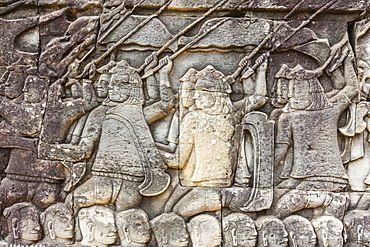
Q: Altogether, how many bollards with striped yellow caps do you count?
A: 0